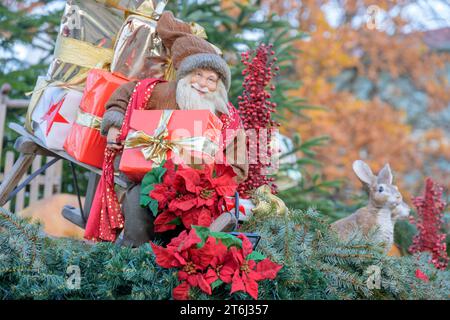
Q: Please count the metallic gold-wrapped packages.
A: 2